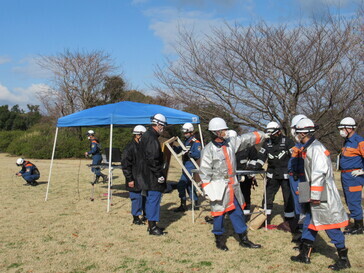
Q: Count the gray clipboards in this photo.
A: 1